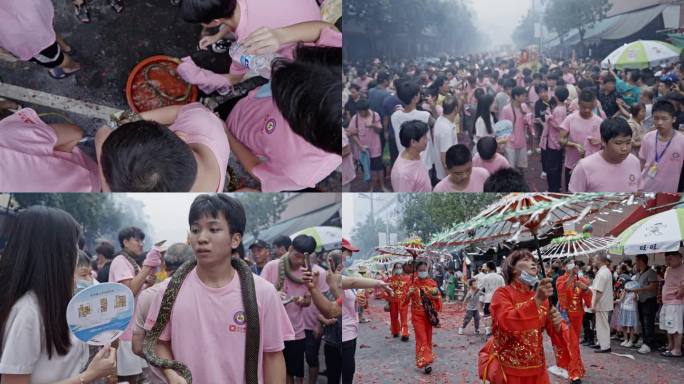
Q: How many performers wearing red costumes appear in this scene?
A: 4